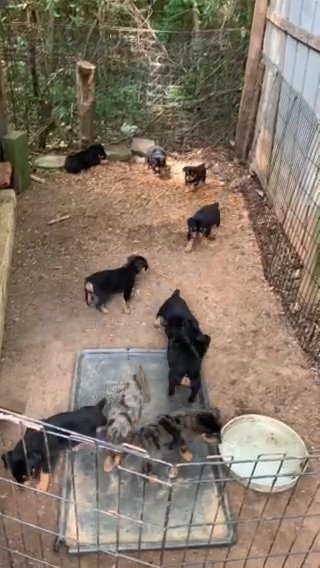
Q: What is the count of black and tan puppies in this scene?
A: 7